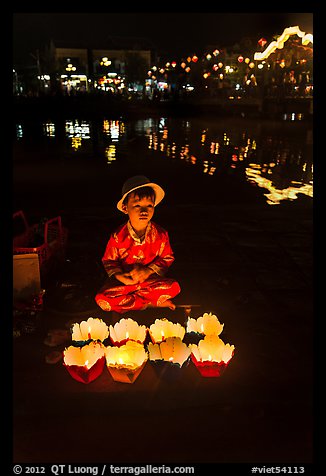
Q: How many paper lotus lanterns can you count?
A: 8